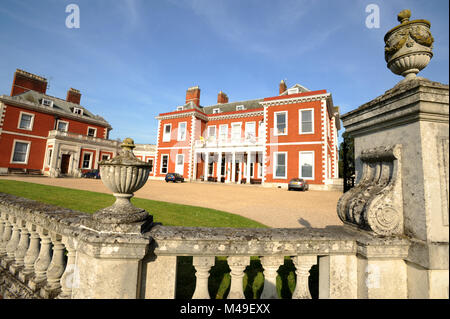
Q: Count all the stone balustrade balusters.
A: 12